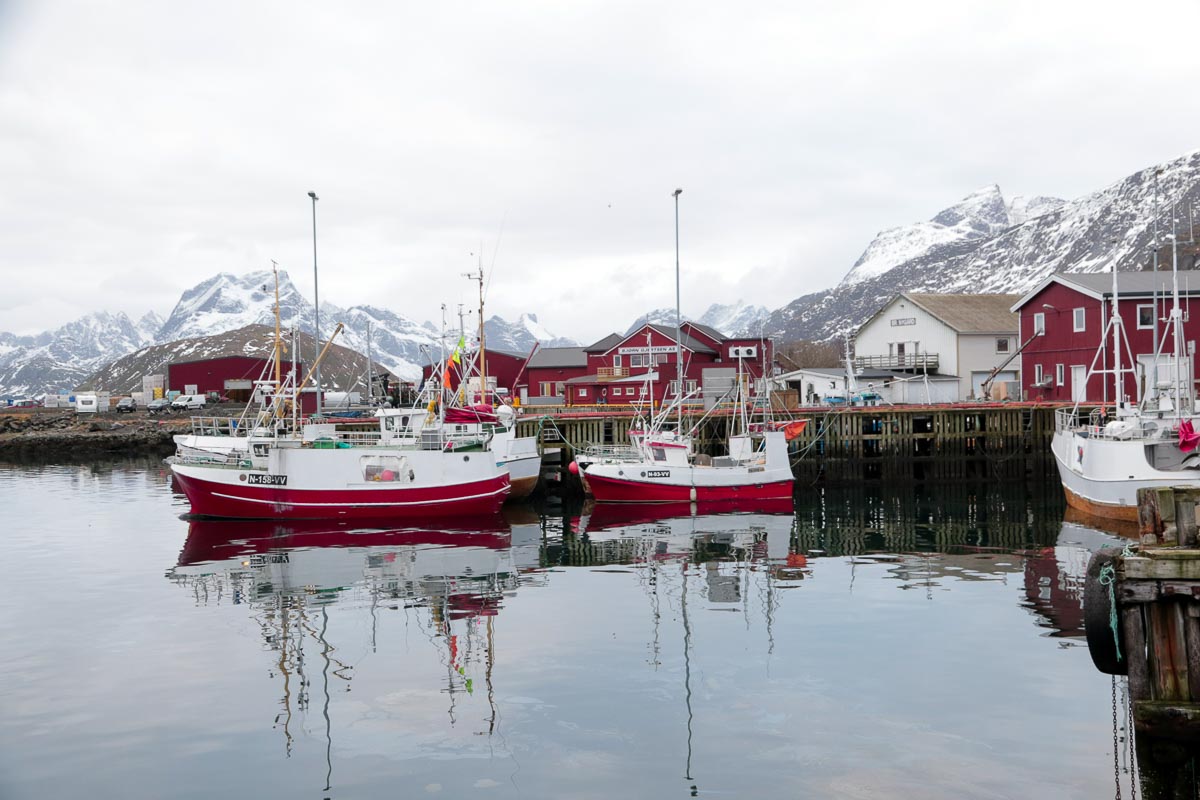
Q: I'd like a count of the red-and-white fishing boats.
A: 2